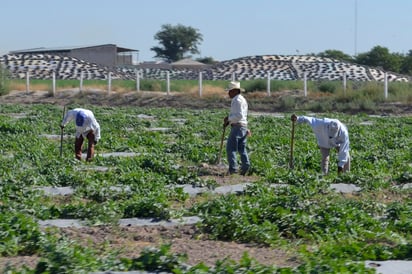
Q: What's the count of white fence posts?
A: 12